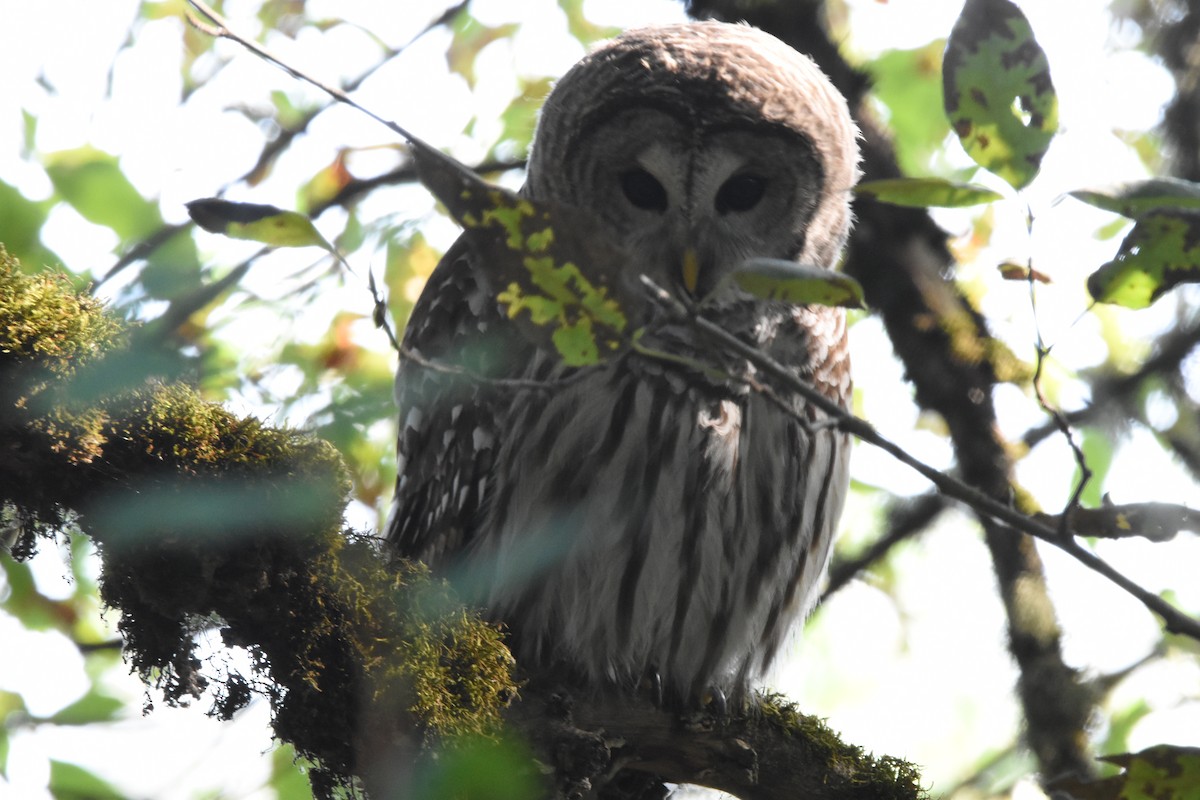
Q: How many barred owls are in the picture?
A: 1